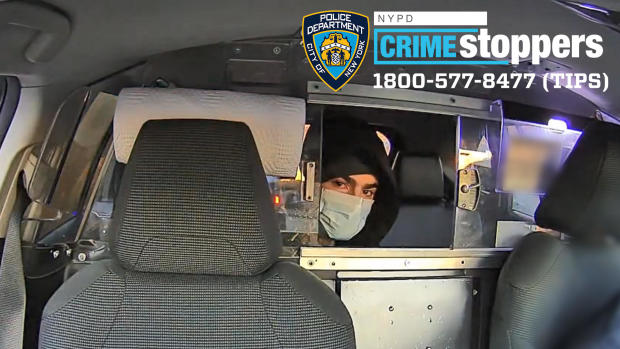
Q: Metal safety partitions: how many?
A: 1